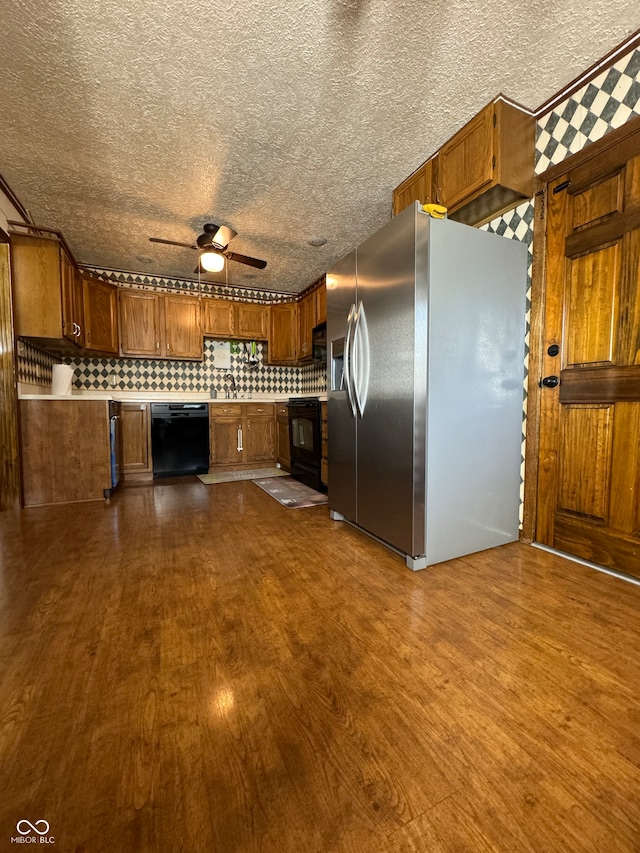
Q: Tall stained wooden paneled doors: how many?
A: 1